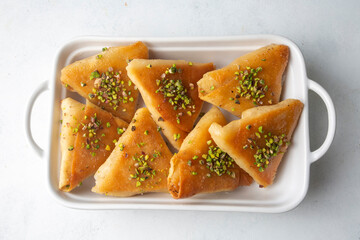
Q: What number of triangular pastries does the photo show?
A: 7